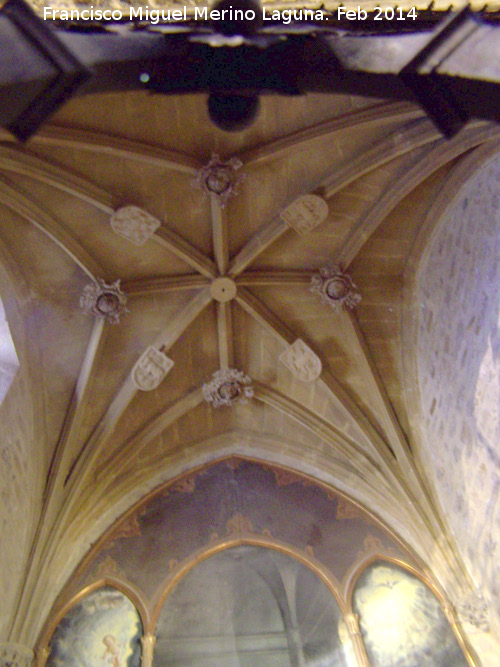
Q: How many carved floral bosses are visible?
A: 4